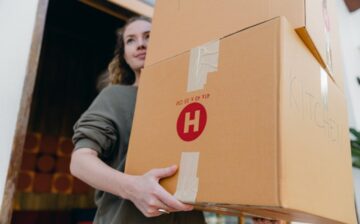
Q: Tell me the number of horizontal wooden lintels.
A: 1